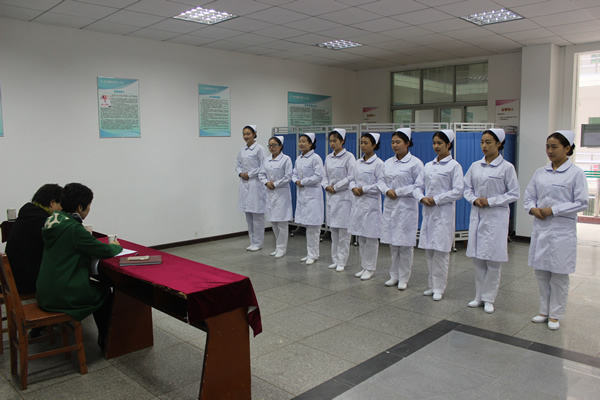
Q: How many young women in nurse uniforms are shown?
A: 9